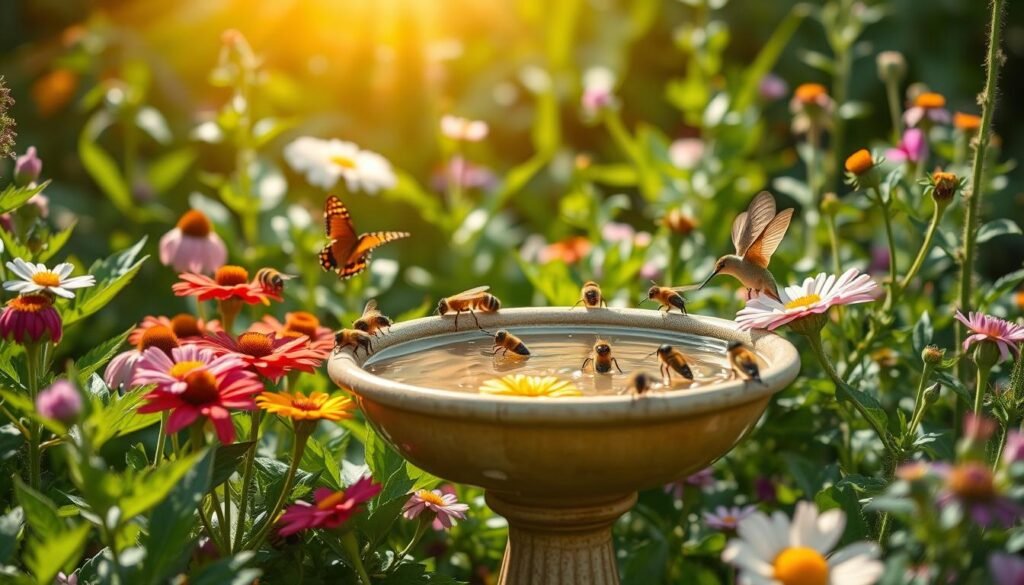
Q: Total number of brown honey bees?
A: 11